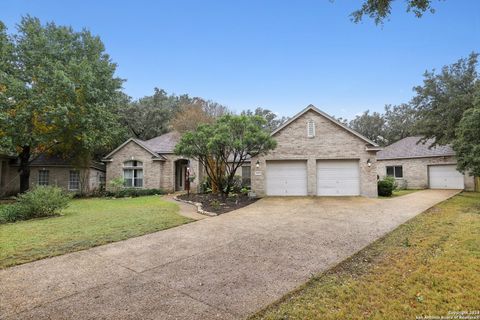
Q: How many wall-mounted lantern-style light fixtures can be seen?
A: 2